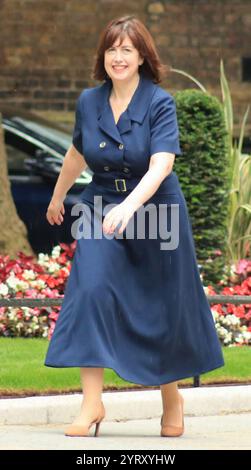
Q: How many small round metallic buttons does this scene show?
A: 4